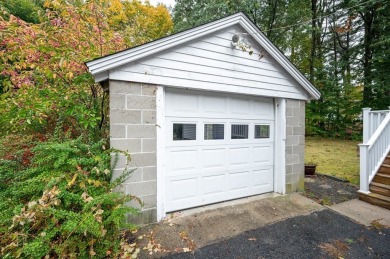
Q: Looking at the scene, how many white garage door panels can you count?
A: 12